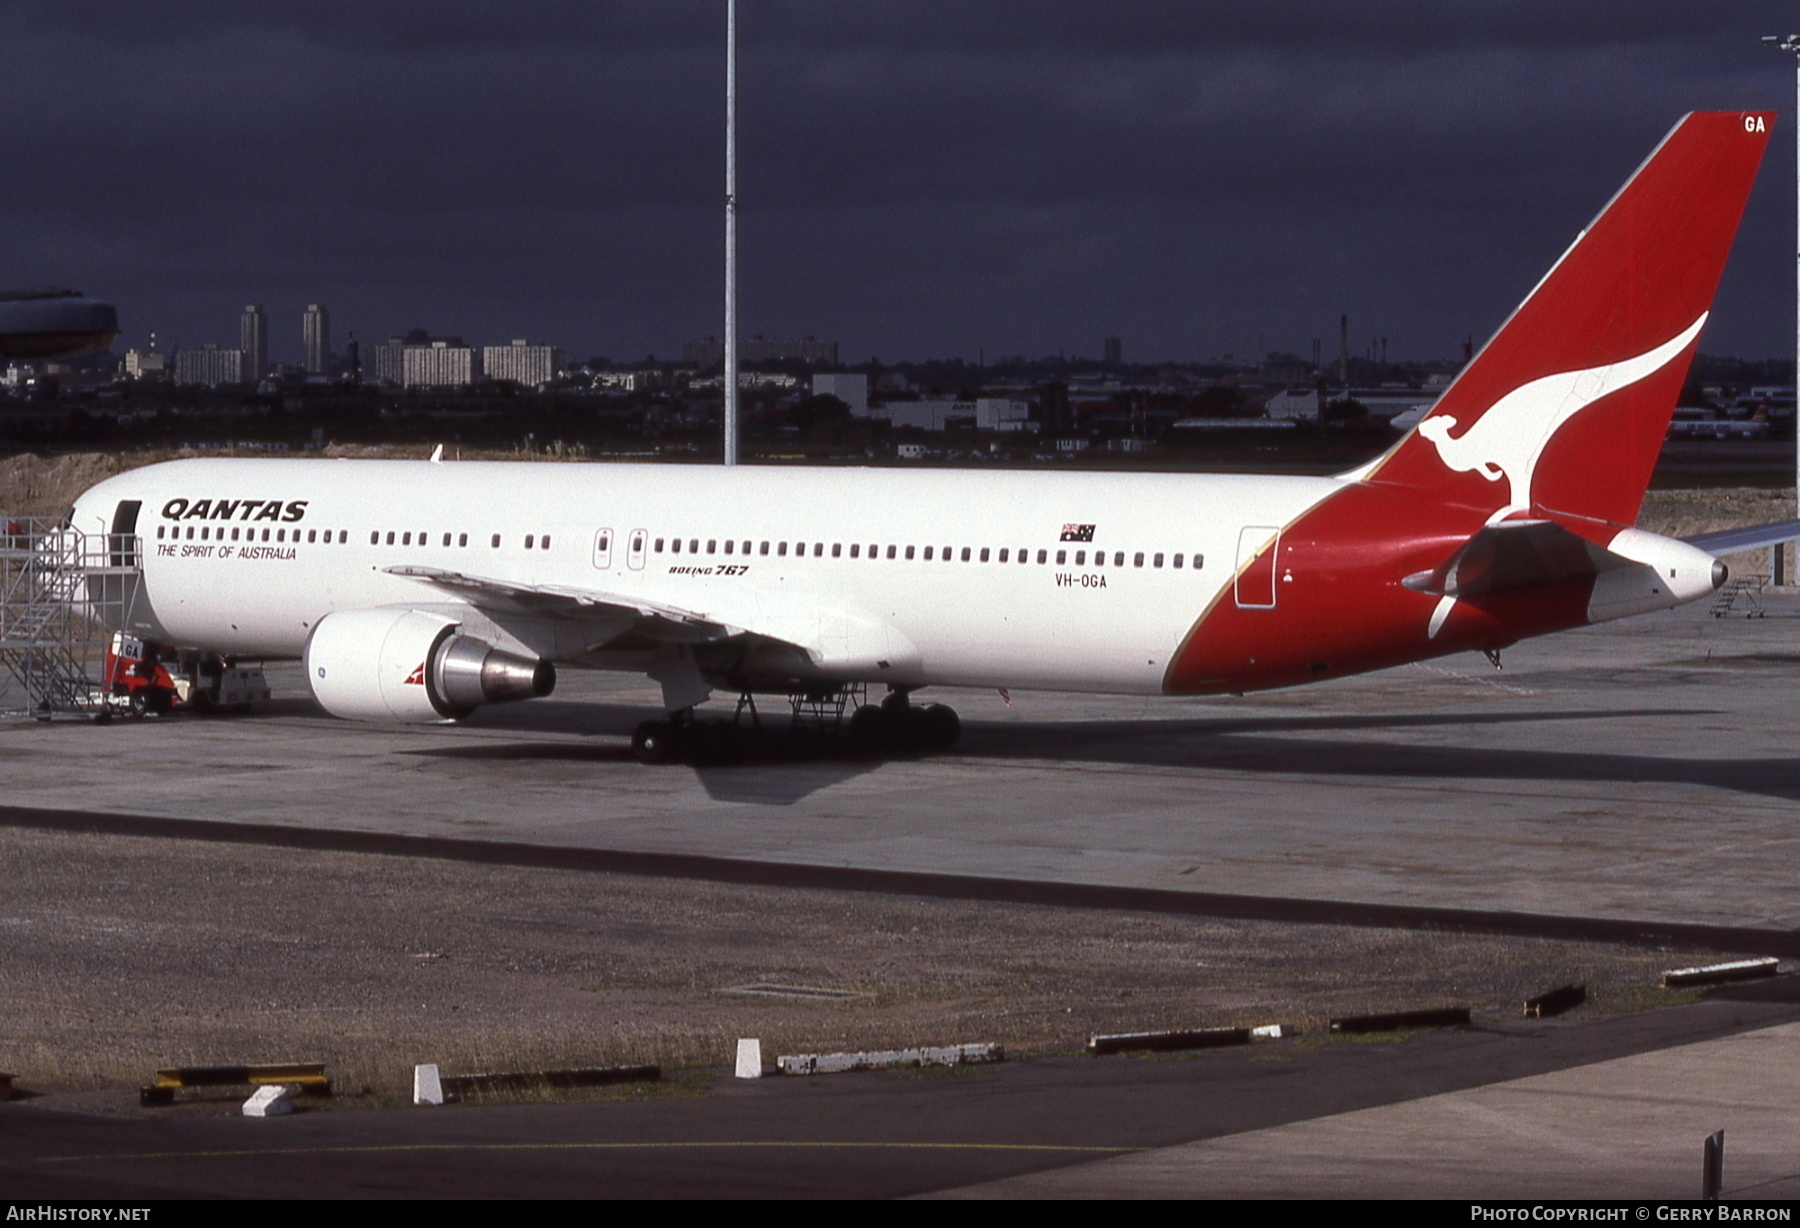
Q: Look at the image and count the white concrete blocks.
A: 4